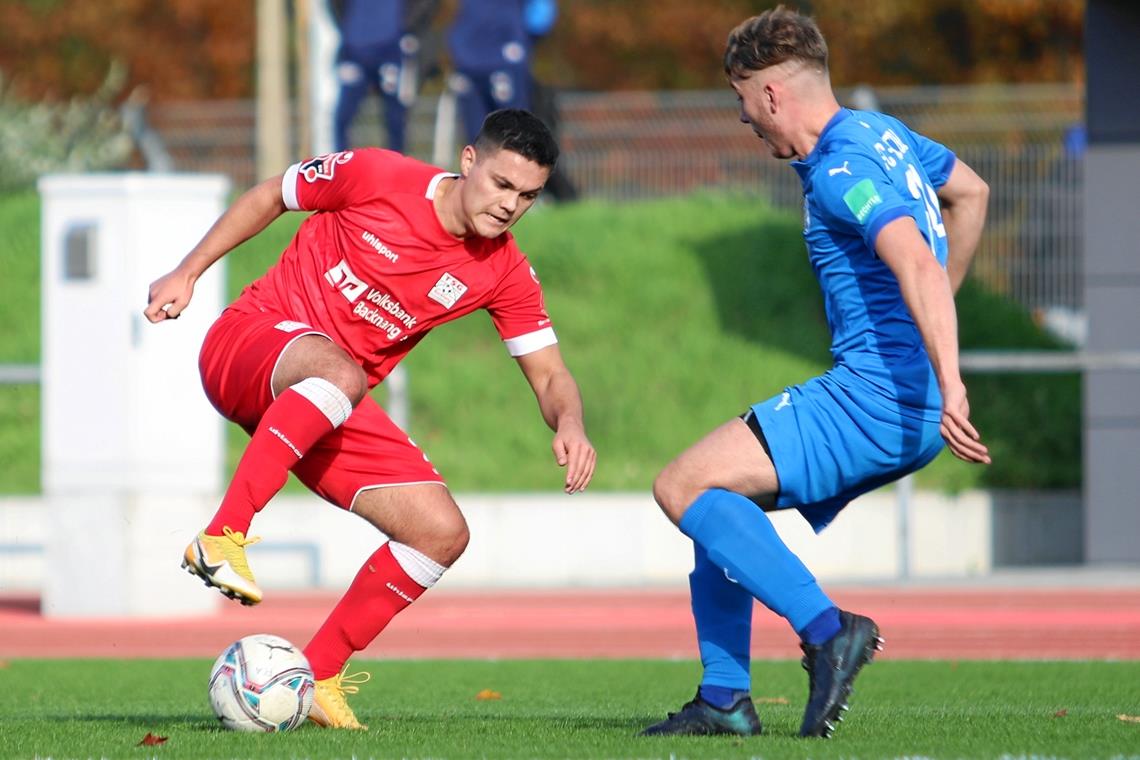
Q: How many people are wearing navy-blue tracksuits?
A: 2